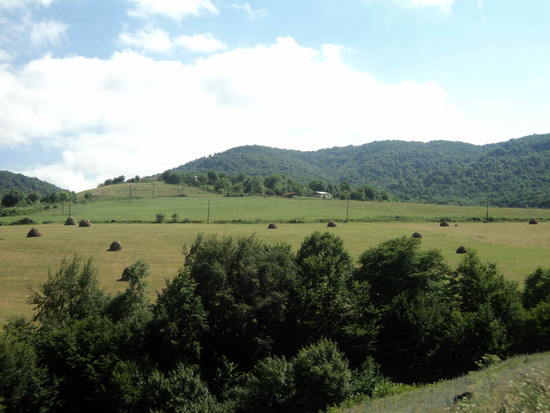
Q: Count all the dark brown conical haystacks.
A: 11